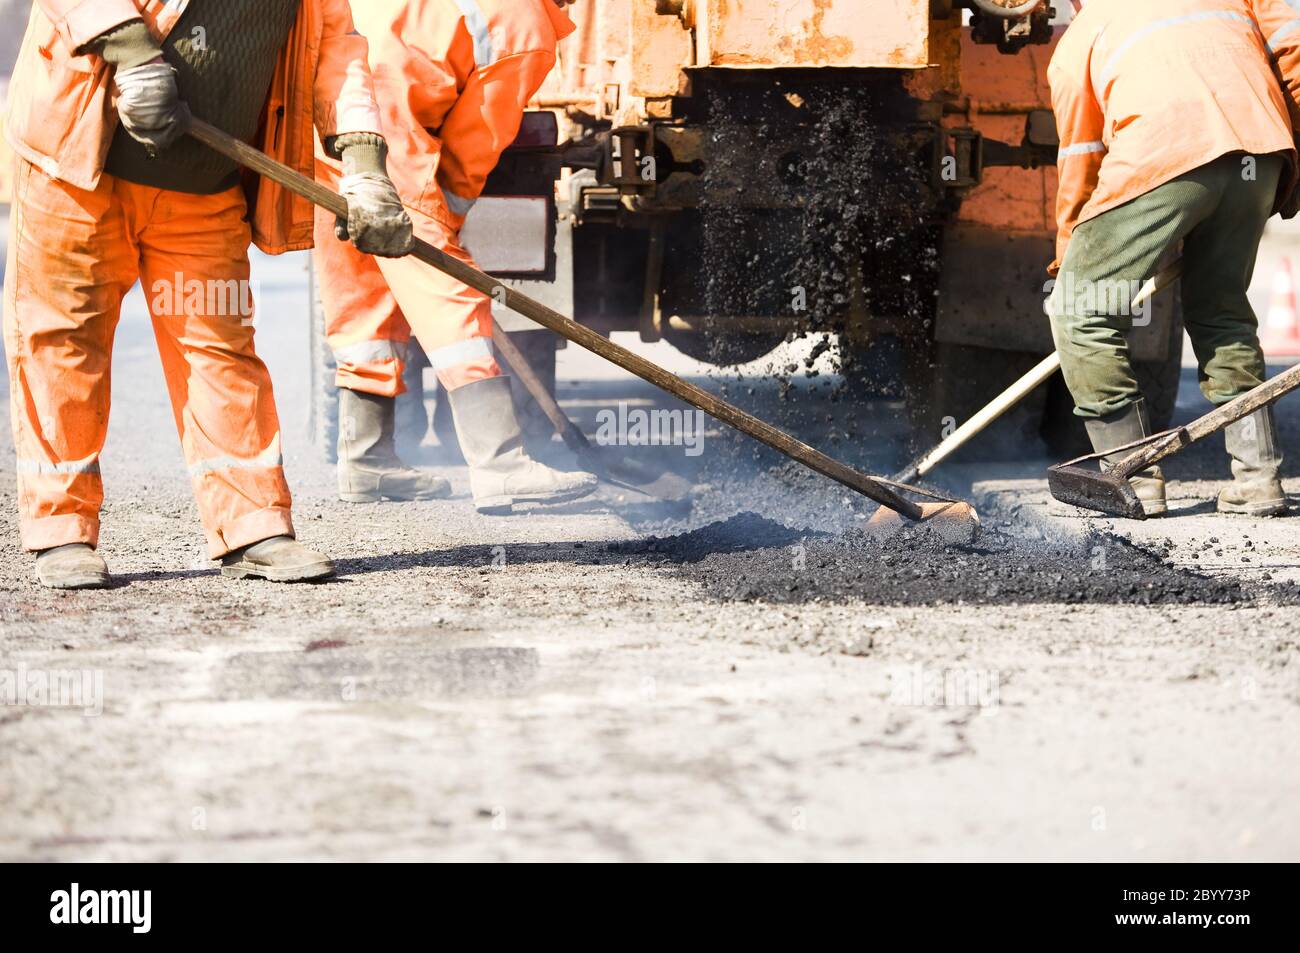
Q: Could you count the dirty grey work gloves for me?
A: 2